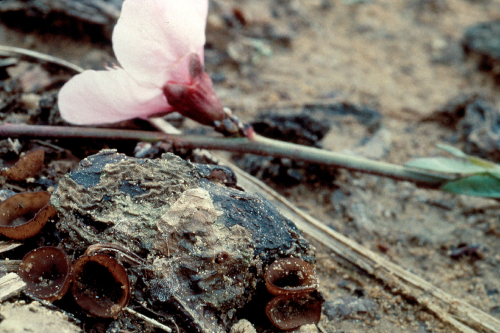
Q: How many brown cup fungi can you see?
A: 6